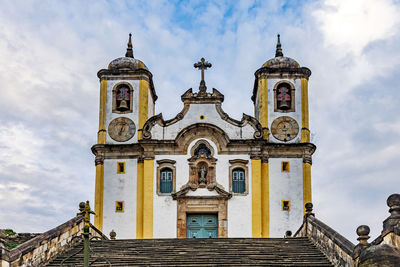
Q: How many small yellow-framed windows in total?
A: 4